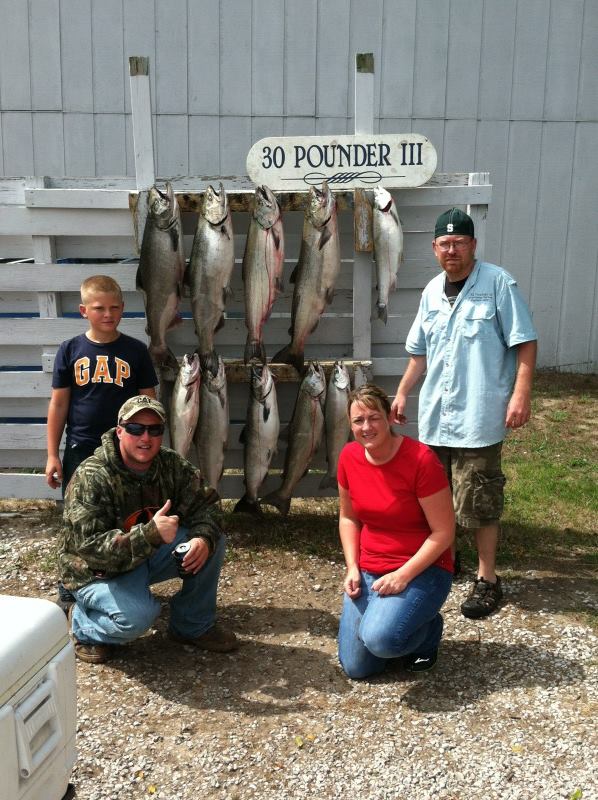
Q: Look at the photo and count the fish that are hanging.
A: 10